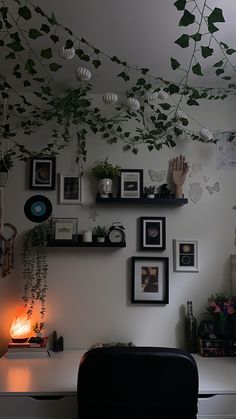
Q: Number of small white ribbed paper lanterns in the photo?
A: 8